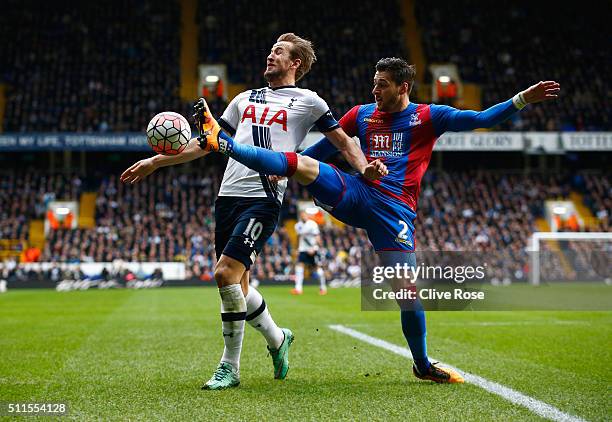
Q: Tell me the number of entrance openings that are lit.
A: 5